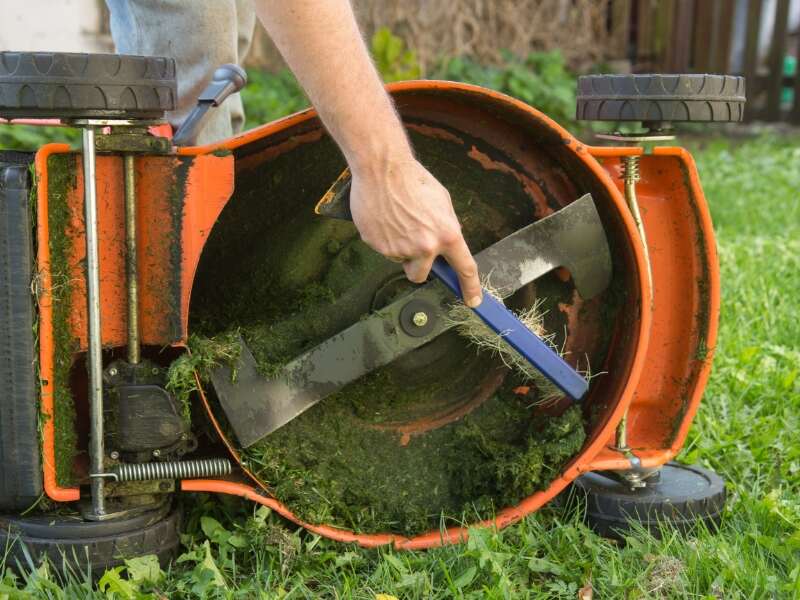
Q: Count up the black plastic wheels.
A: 4